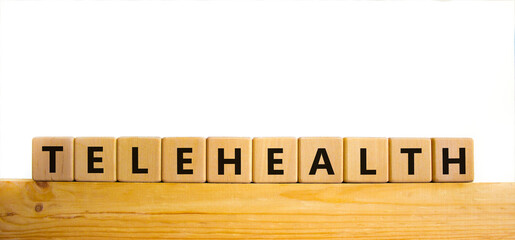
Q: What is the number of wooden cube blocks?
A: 10